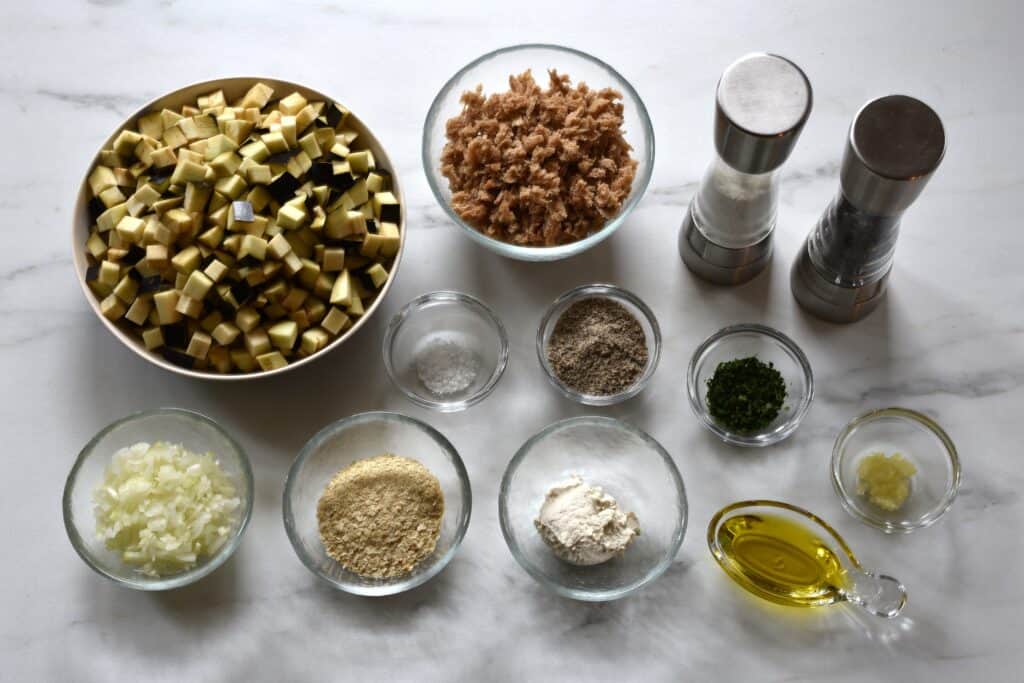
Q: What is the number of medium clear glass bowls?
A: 3